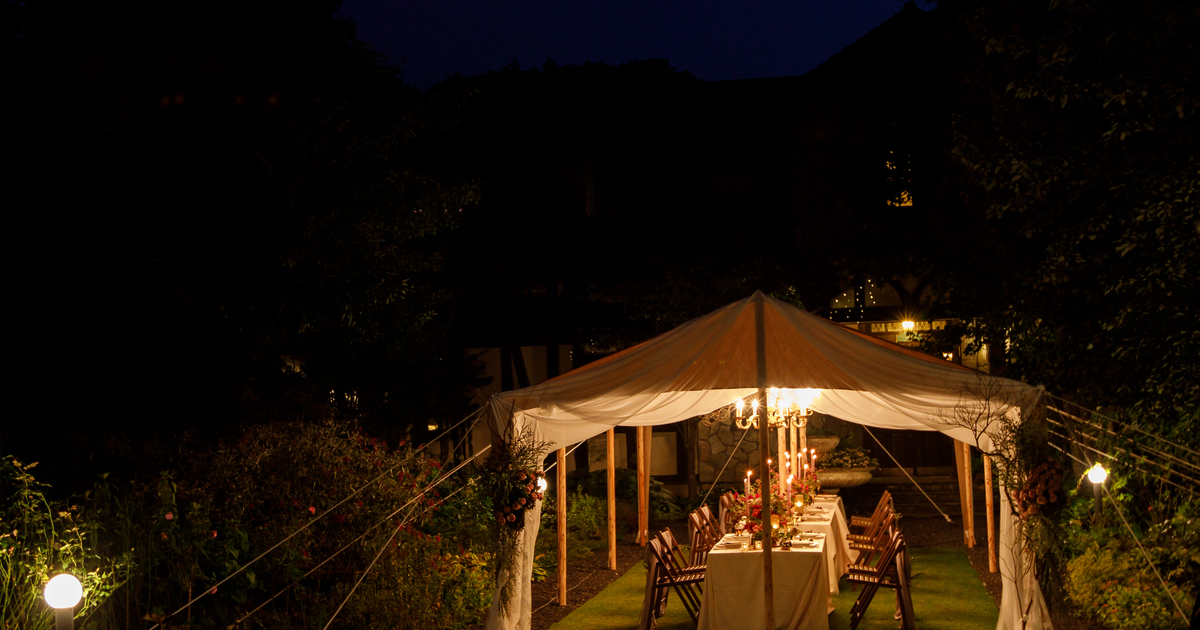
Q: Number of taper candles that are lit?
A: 13